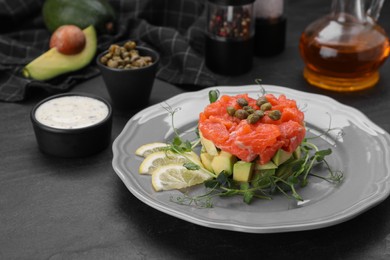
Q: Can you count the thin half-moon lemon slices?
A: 3